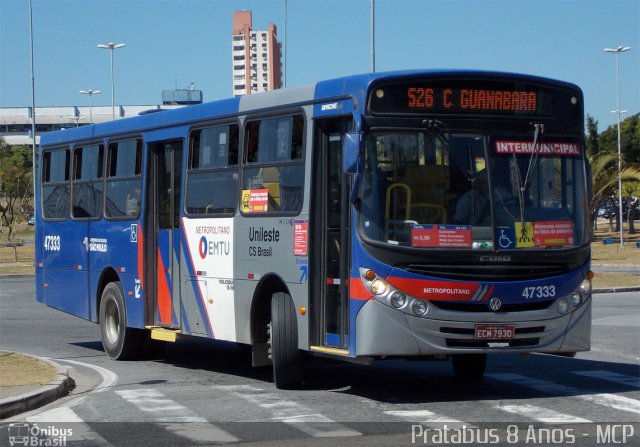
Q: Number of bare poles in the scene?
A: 3